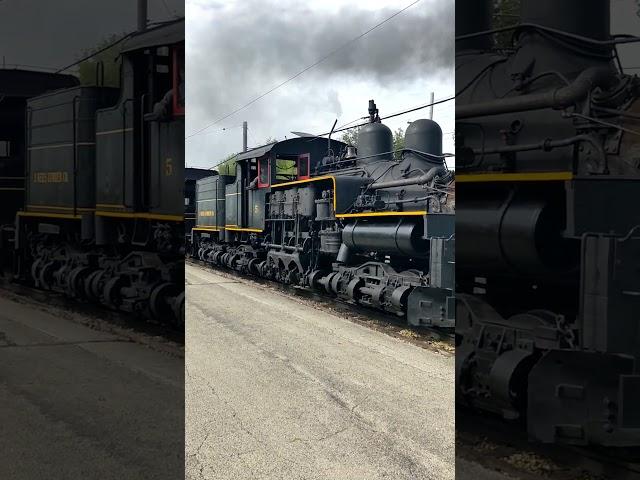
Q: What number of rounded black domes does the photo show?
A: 2